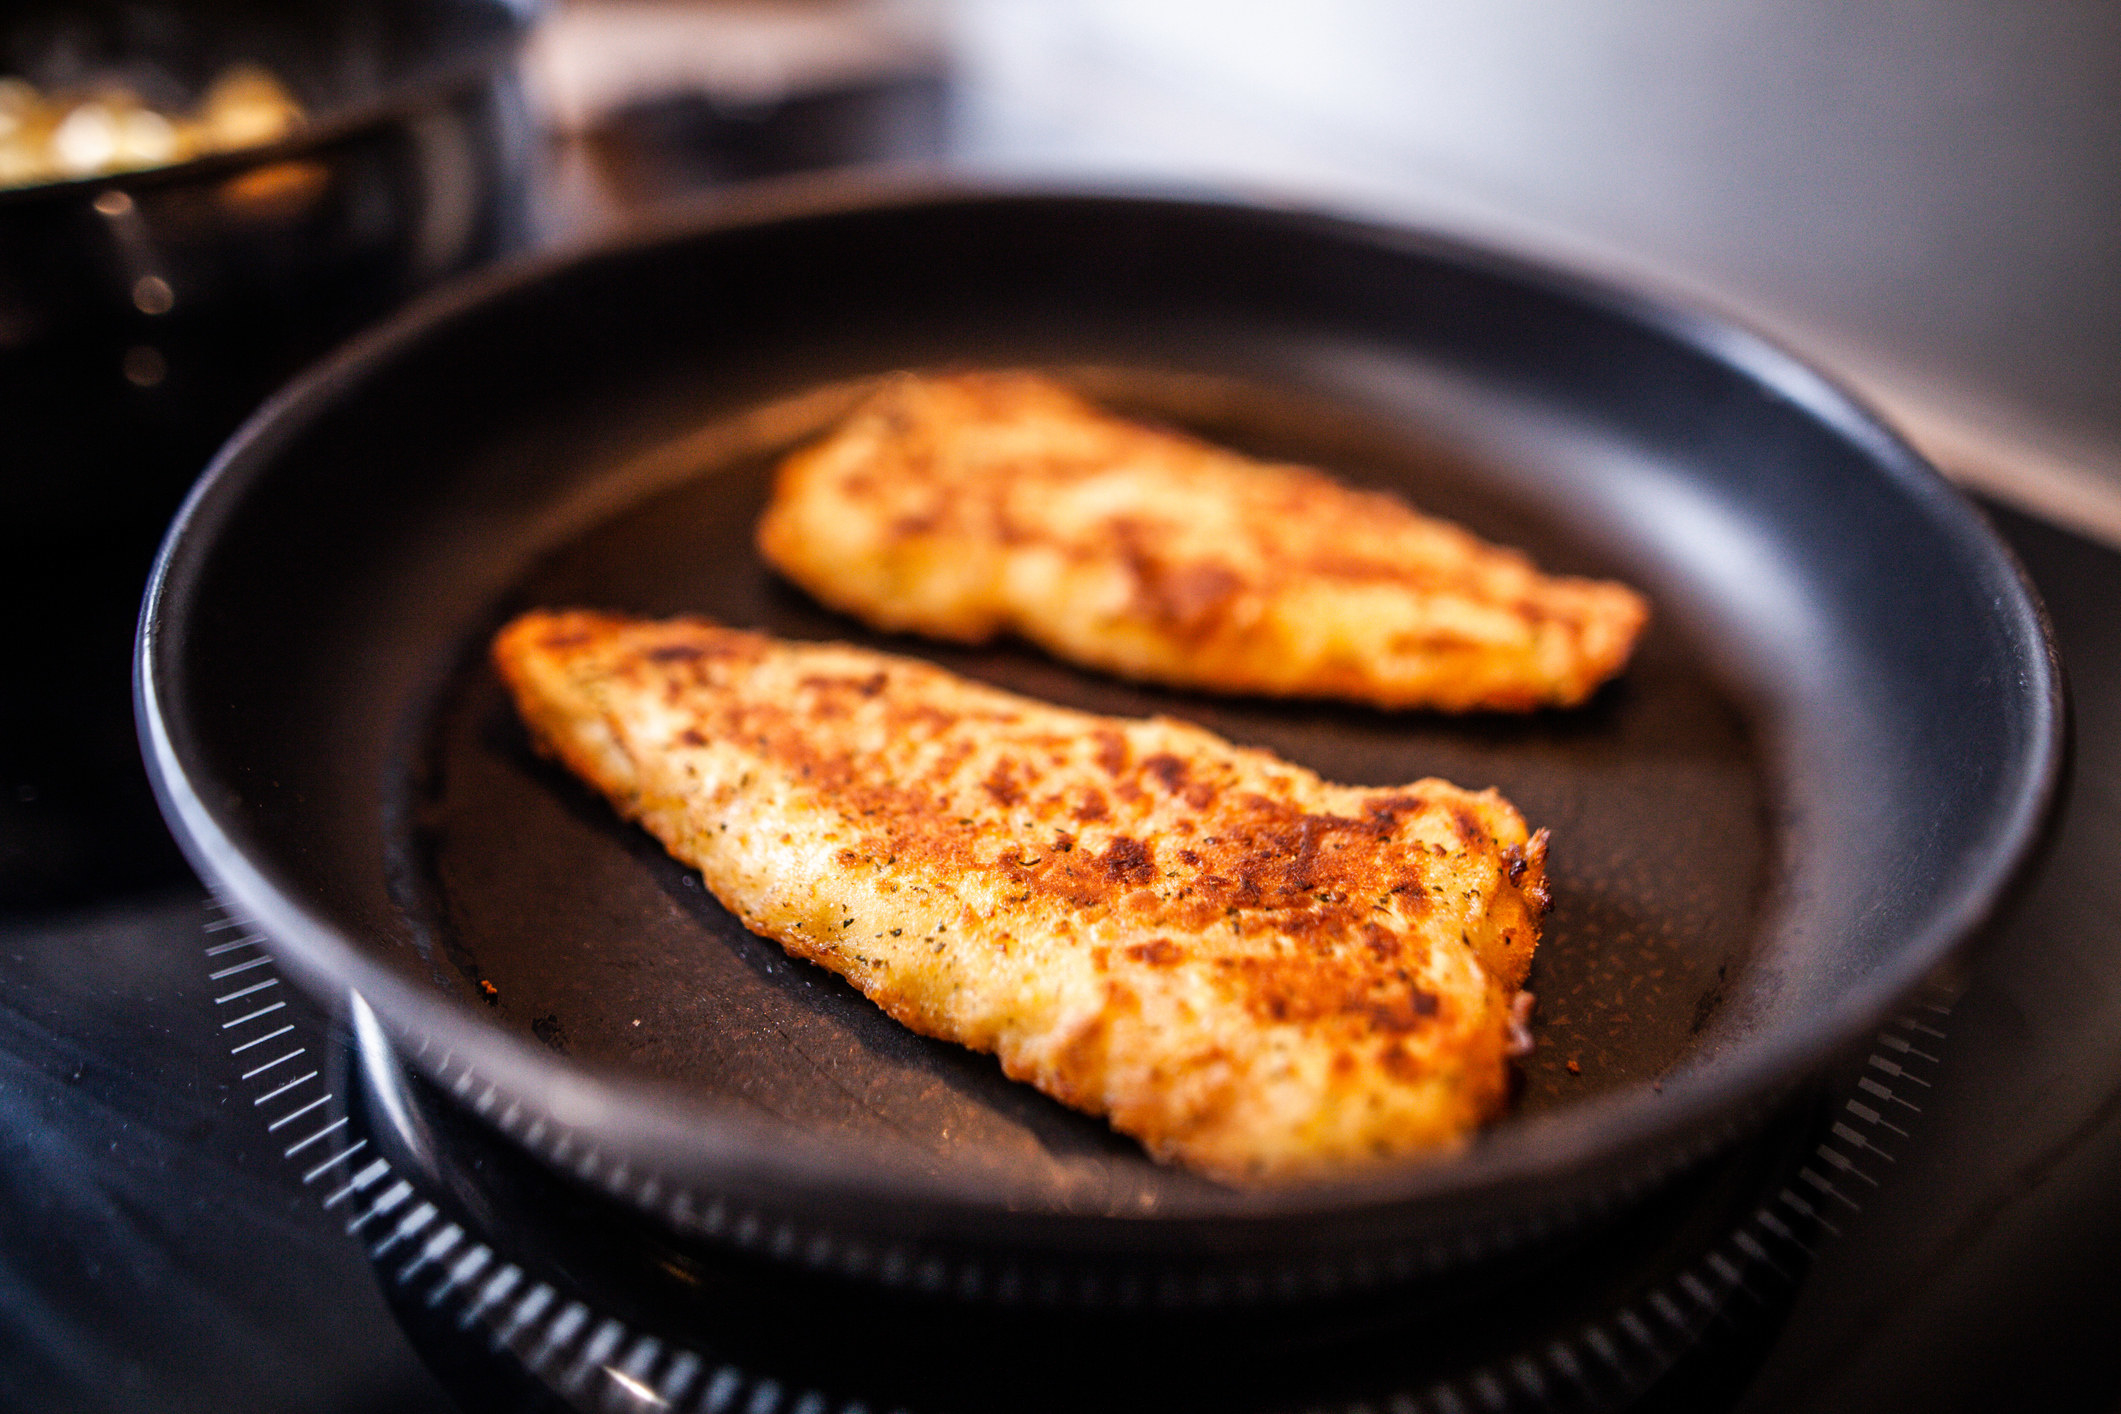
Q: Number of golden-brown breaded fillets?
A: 2